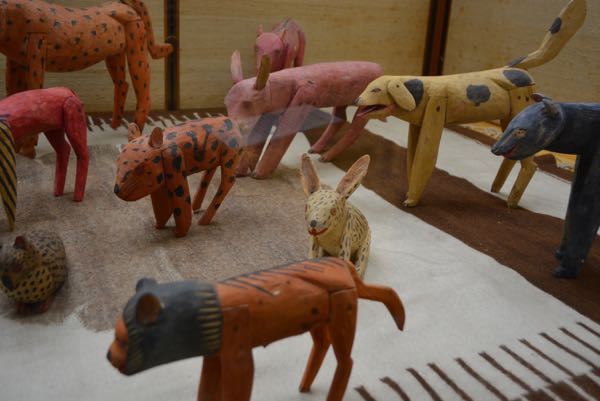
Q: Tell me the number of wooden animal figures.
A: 11